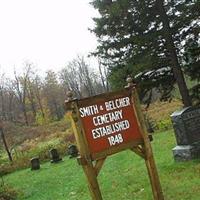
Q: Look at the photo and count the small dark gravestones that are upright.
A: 3